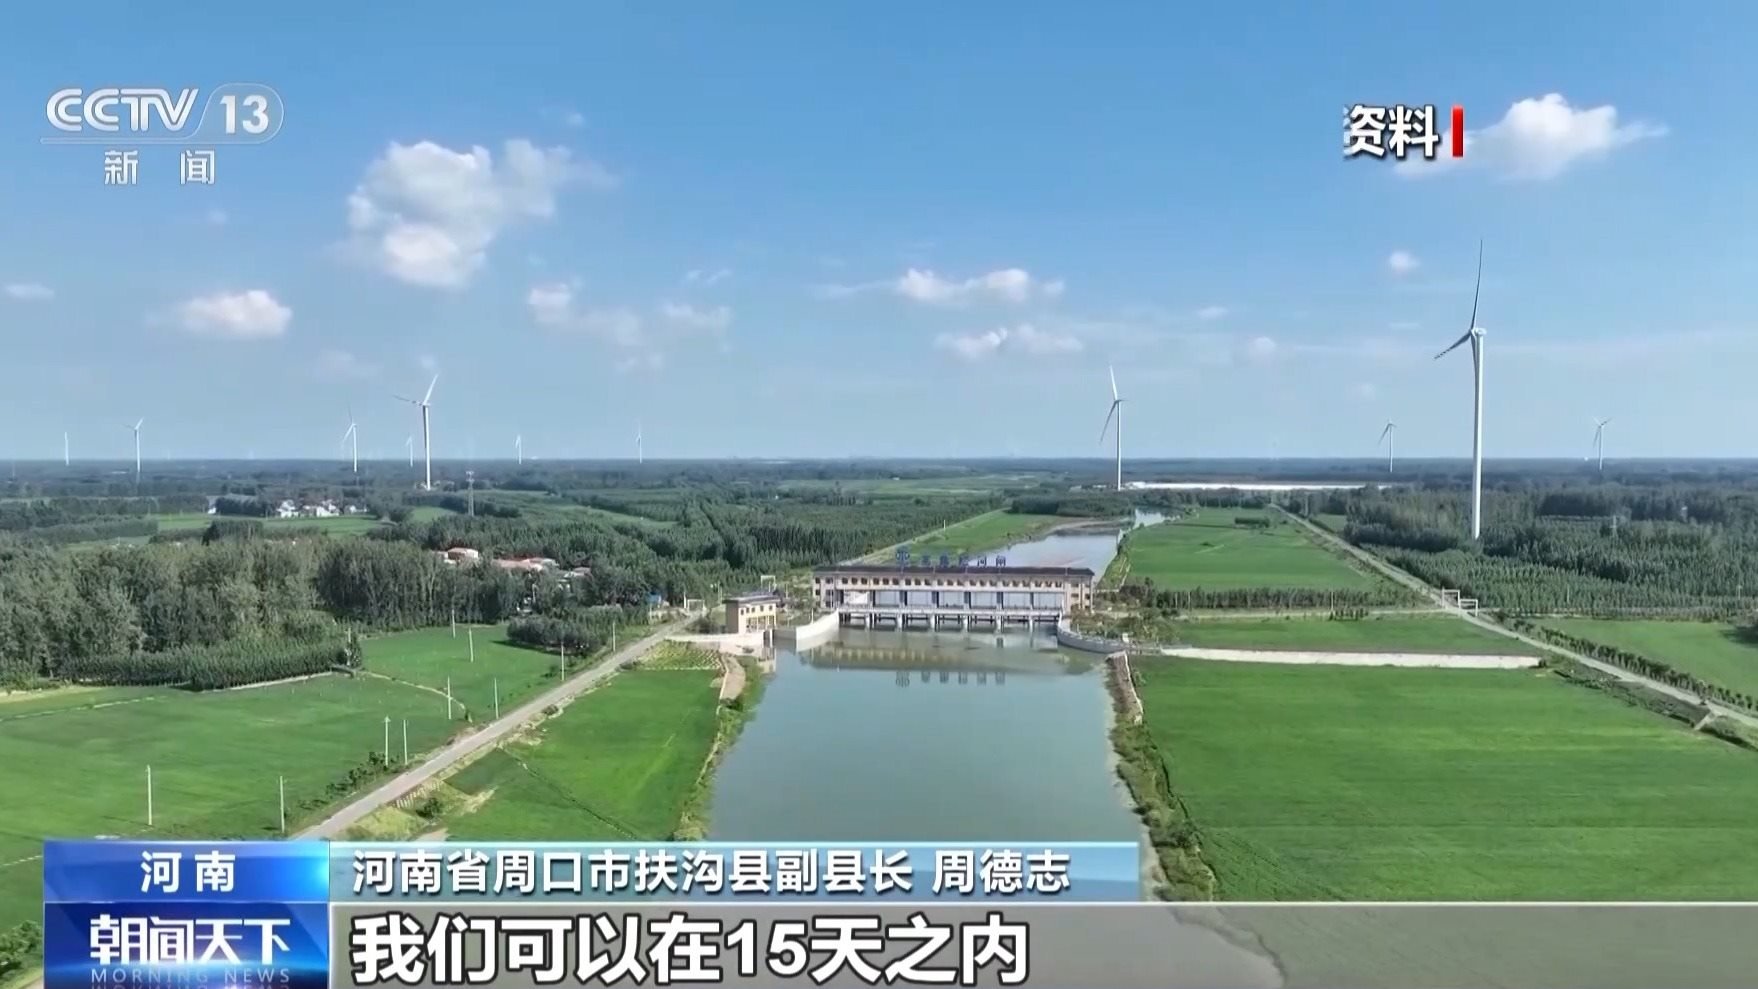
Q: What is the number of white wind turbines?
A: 11